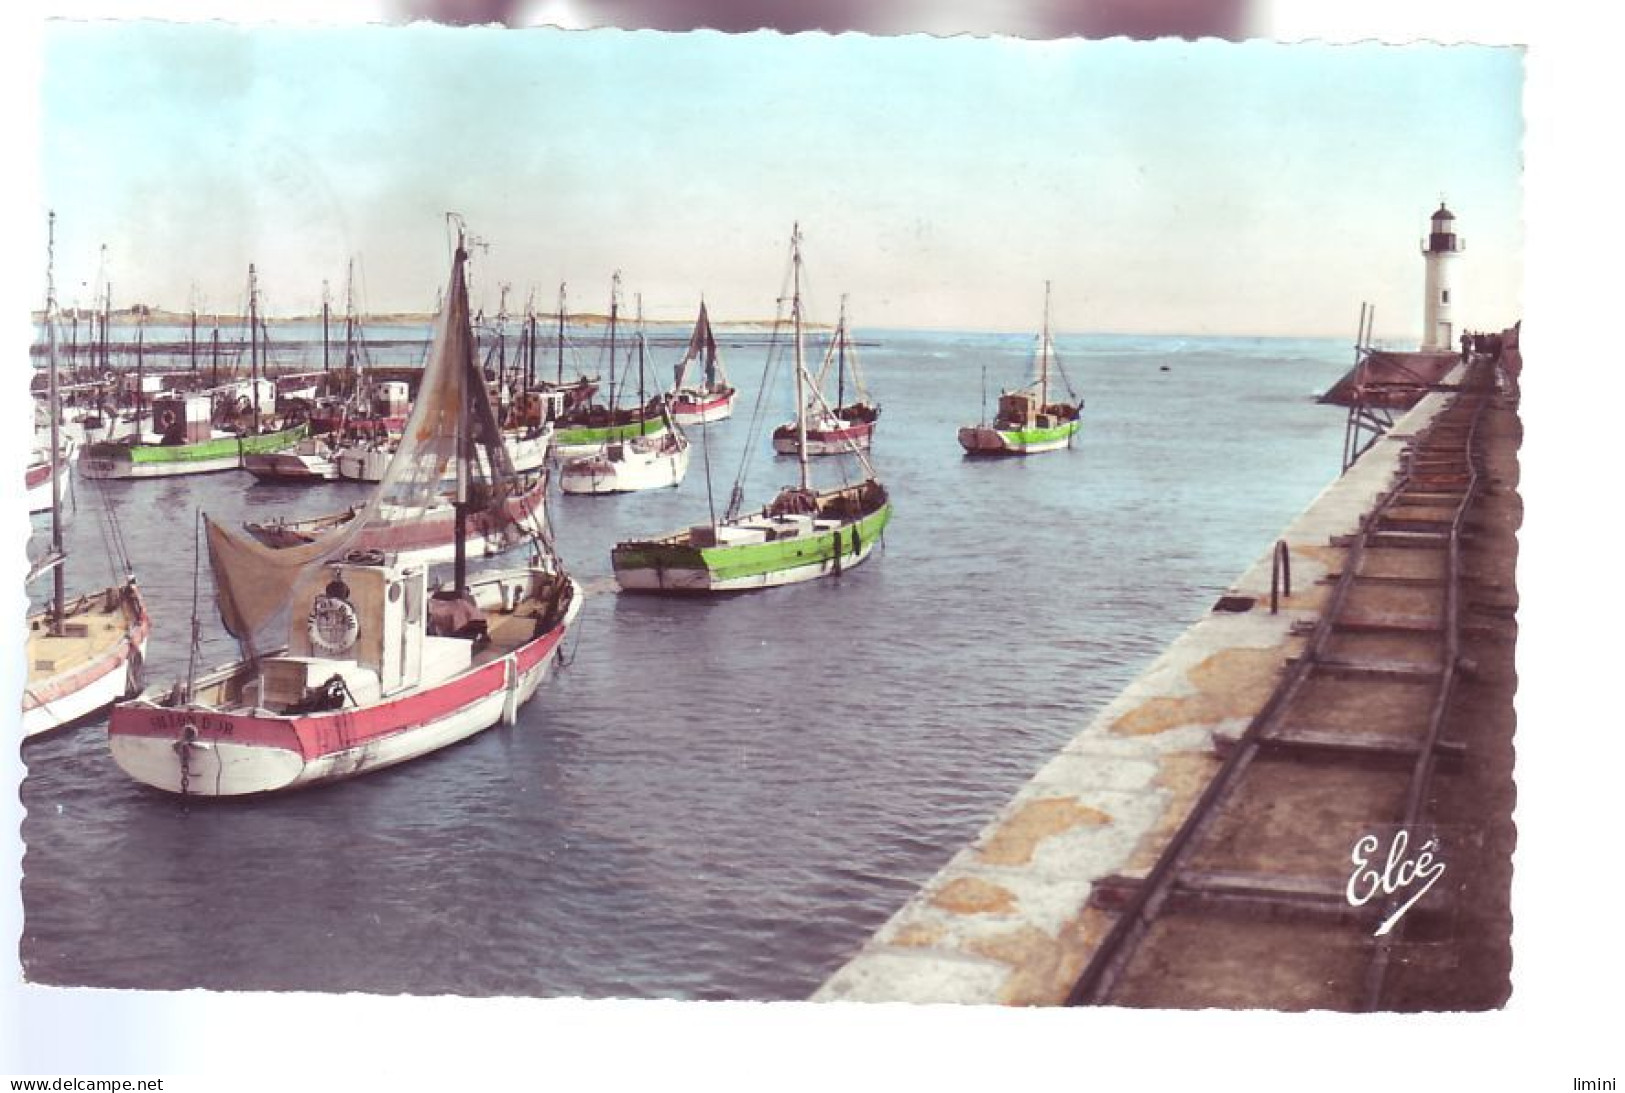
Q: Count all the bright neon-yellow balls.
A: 0